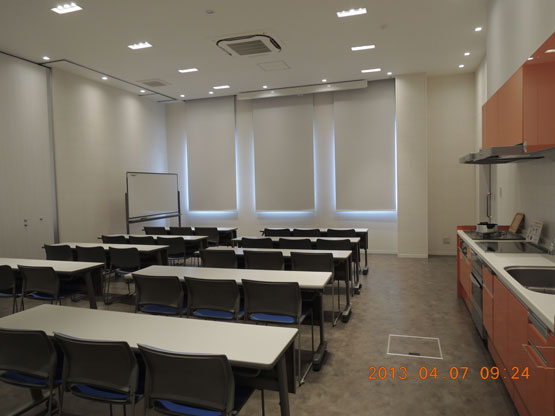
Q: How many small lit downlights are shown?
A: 11